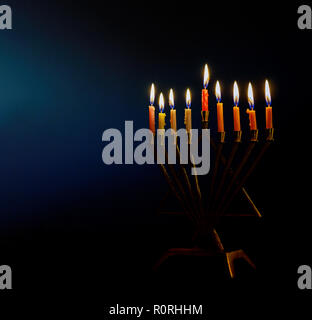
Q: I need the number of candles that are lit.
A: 9